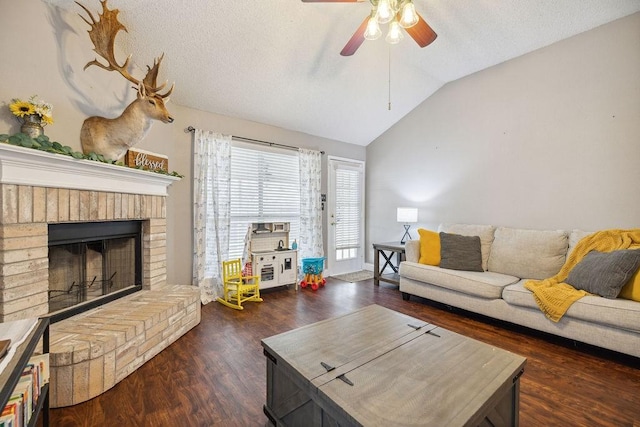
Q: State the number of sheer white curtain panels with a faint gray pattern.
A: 2